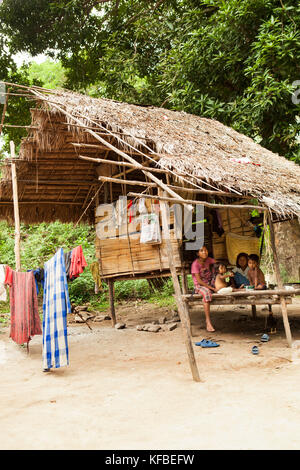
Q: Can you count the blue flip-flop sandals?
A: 4